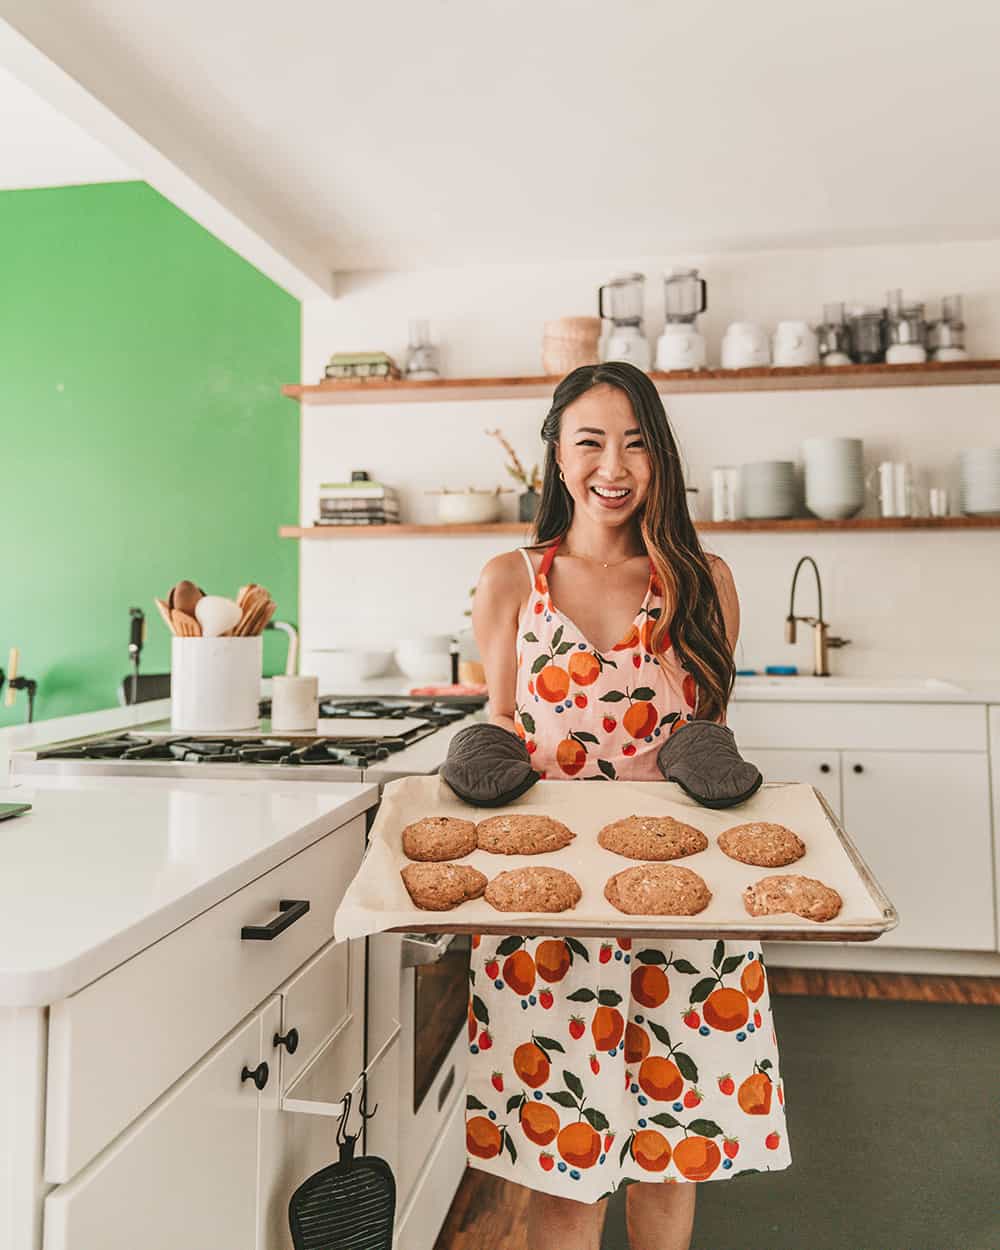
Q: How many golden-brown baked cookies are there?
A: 8